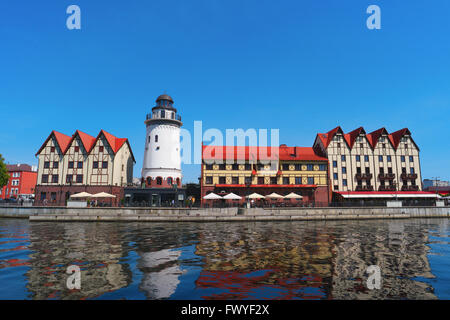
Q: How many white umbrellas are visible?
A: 7